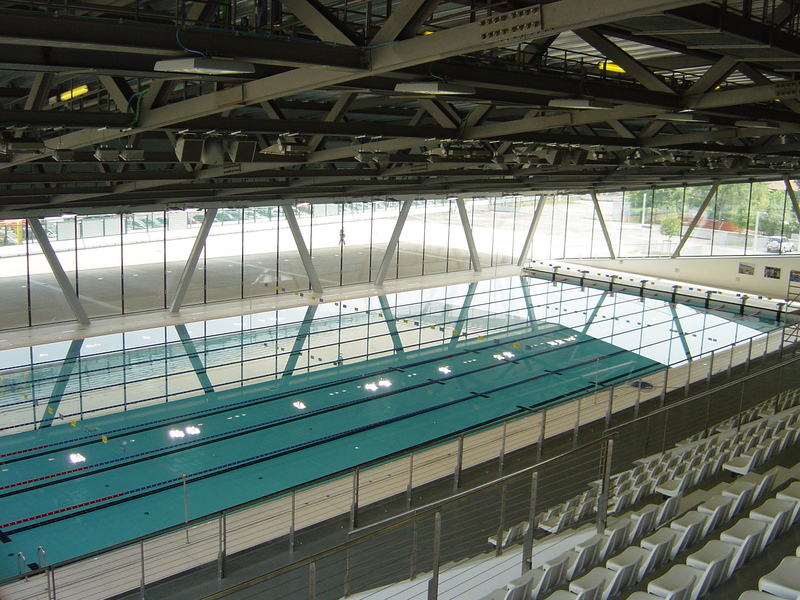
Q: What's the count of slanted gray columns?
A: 9